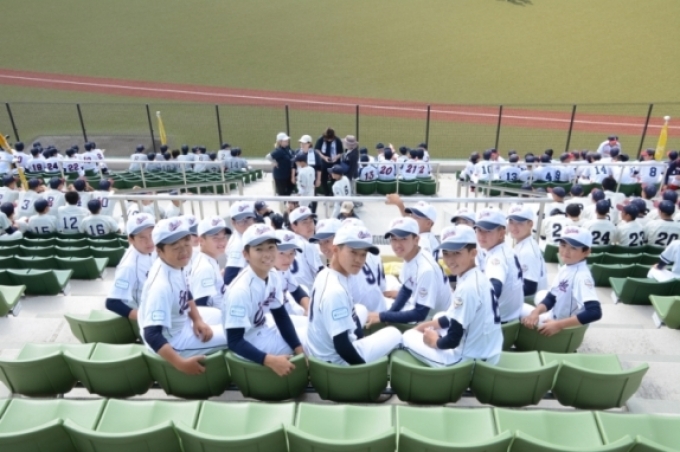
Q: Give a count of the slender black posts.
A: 10